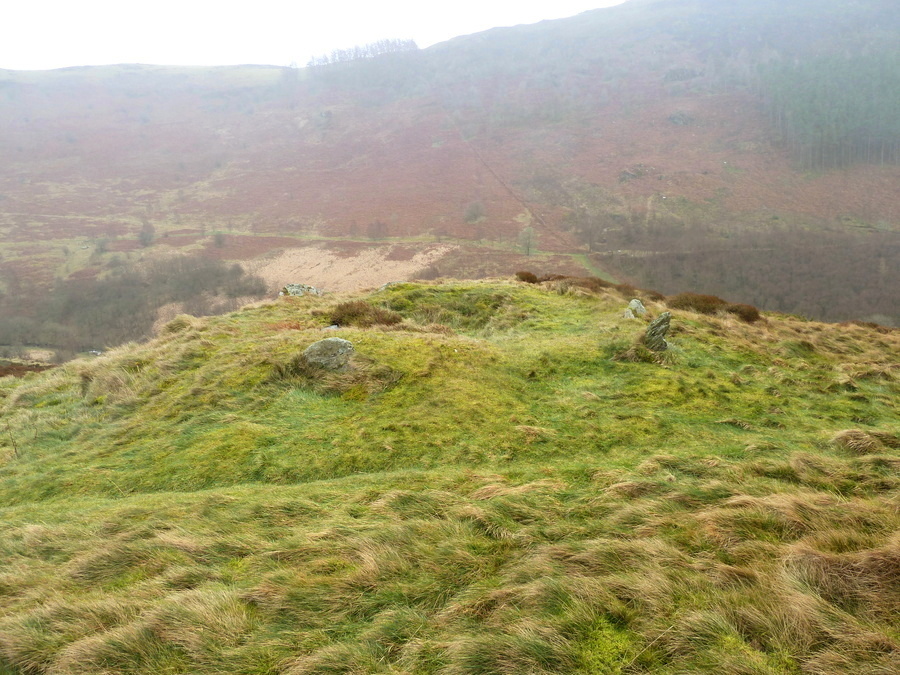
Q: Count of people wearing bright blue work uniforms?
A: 0